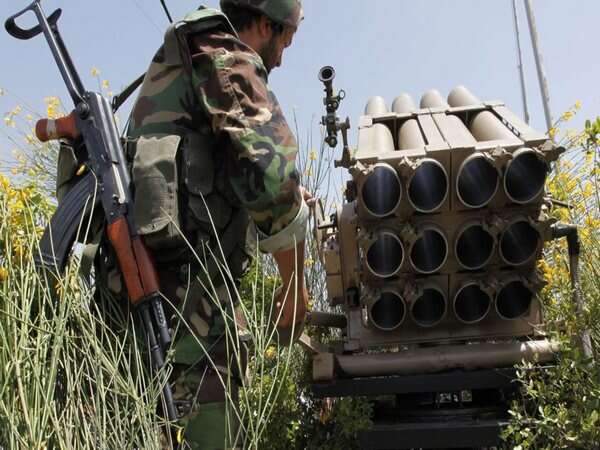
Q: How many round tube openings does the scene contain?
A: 12